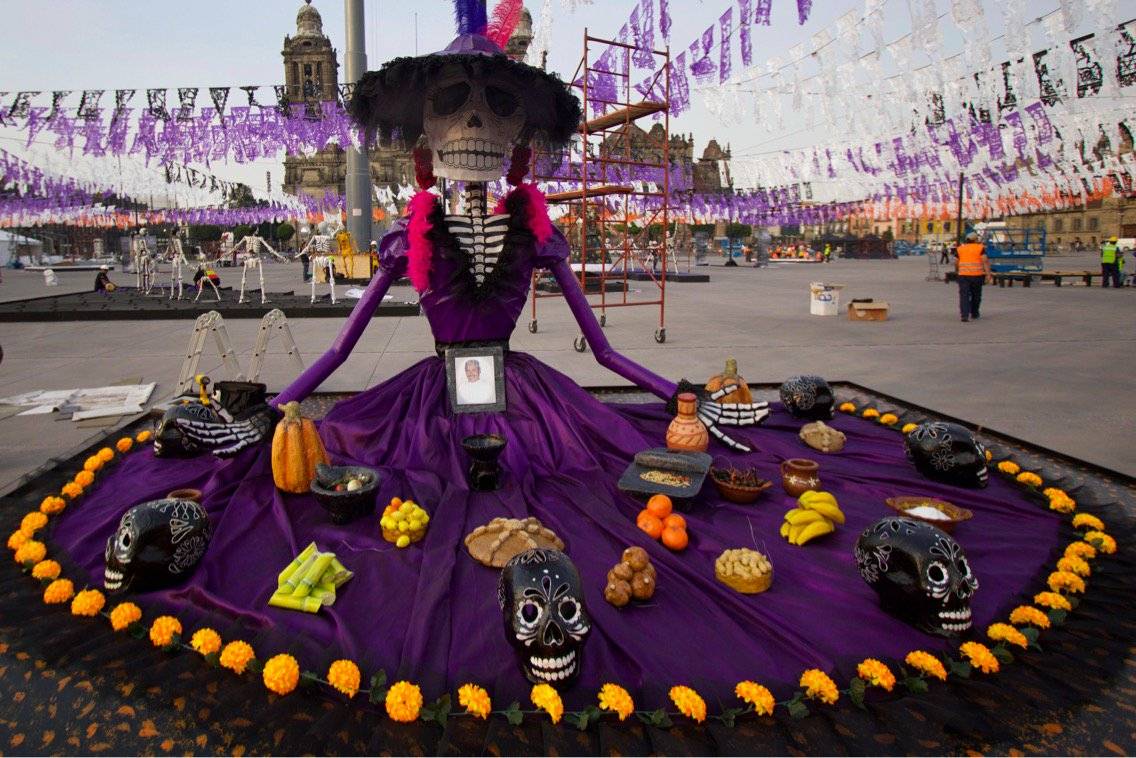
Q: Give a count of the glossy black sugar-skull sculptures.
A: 6